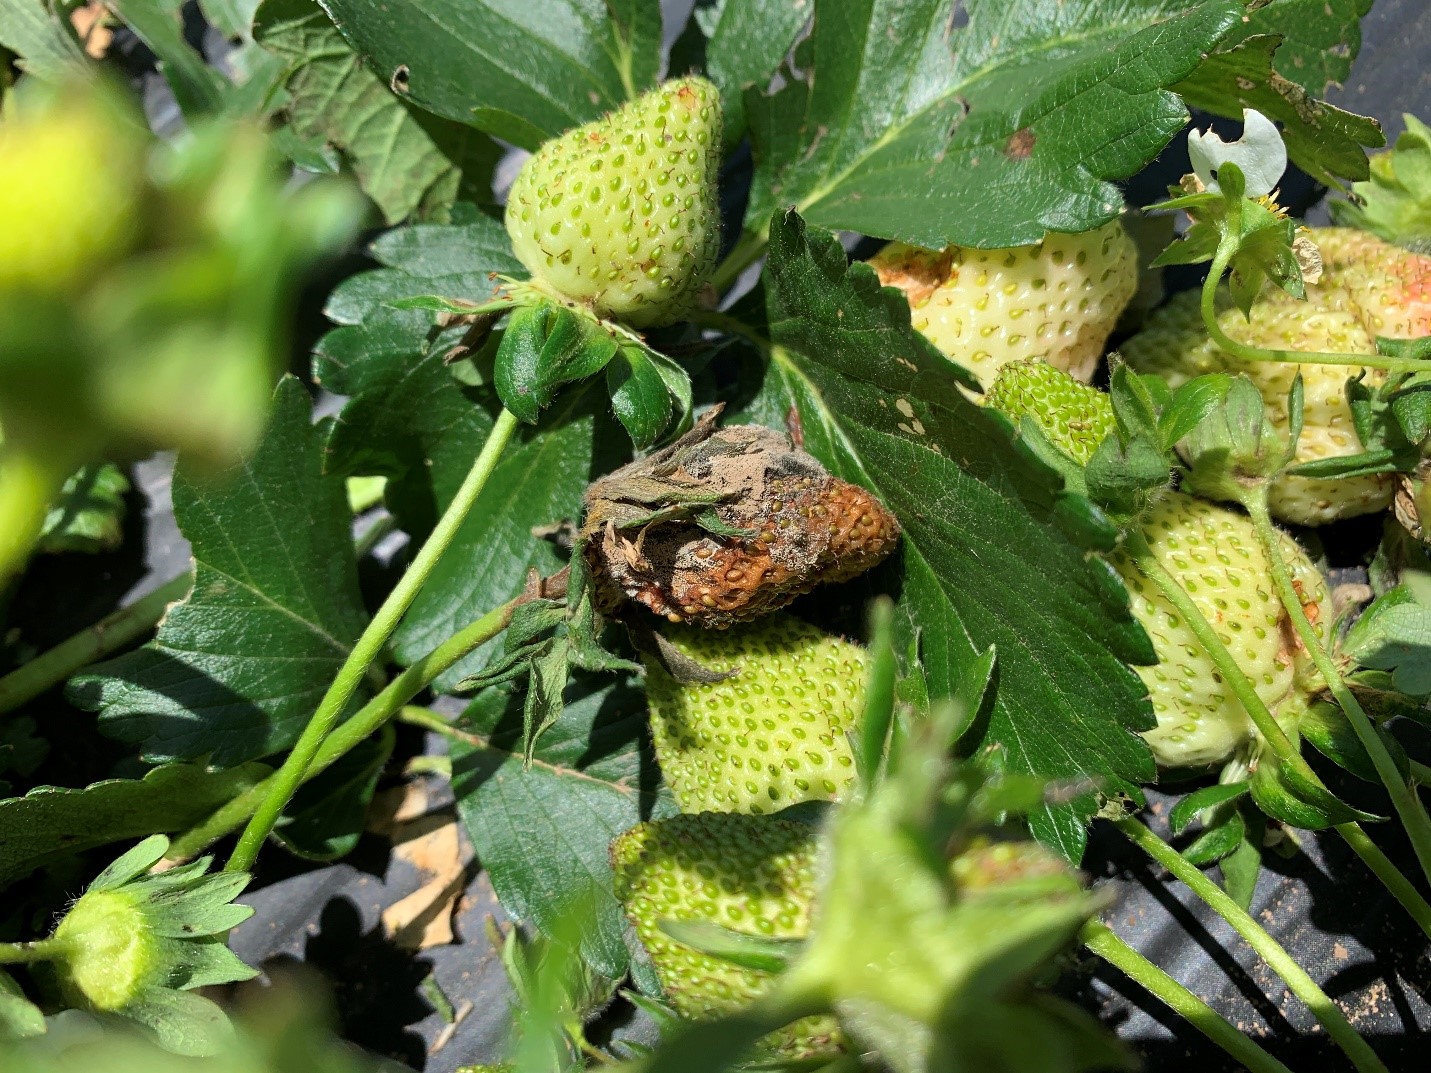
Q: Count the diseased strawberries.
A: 1